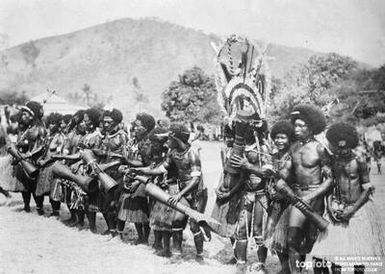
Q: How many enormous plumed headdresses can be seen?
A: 1